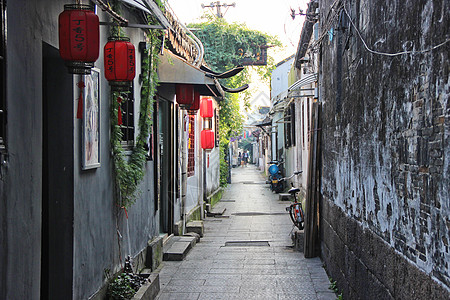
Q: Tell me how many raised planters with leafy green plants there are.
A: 1